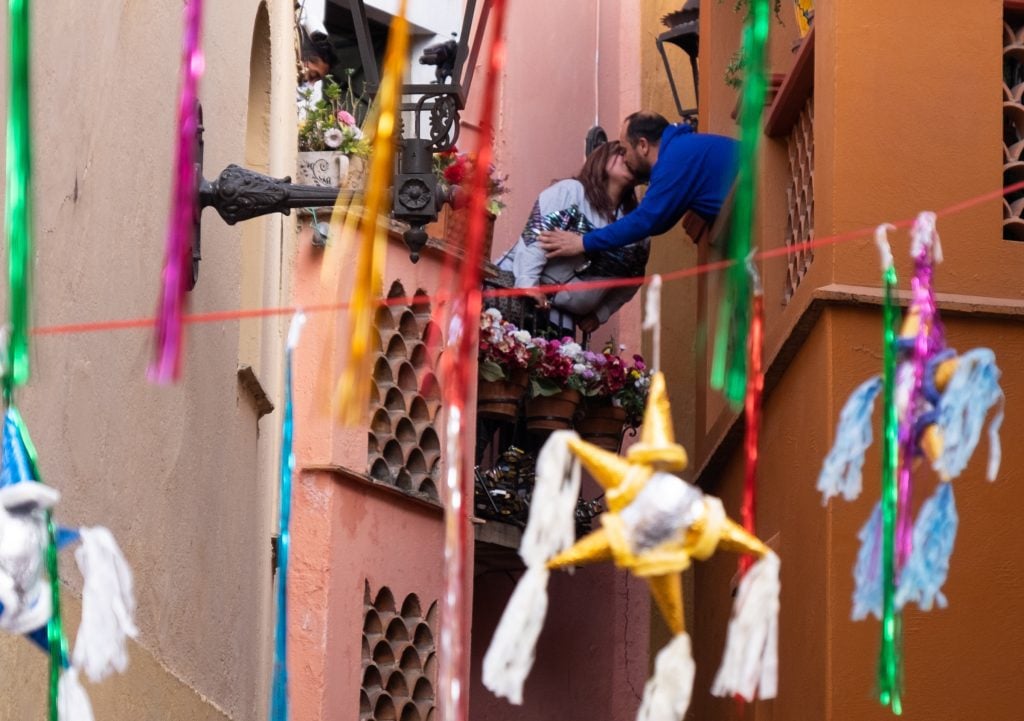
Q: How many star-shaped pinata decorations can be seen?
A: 3